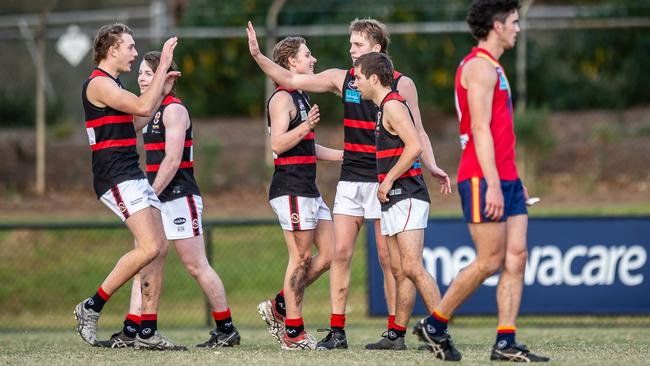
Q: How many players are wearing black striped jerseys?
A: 5